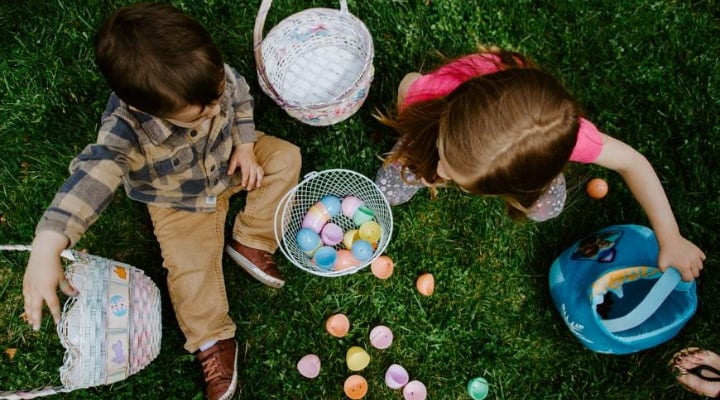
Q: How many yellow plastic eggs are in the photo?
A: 3